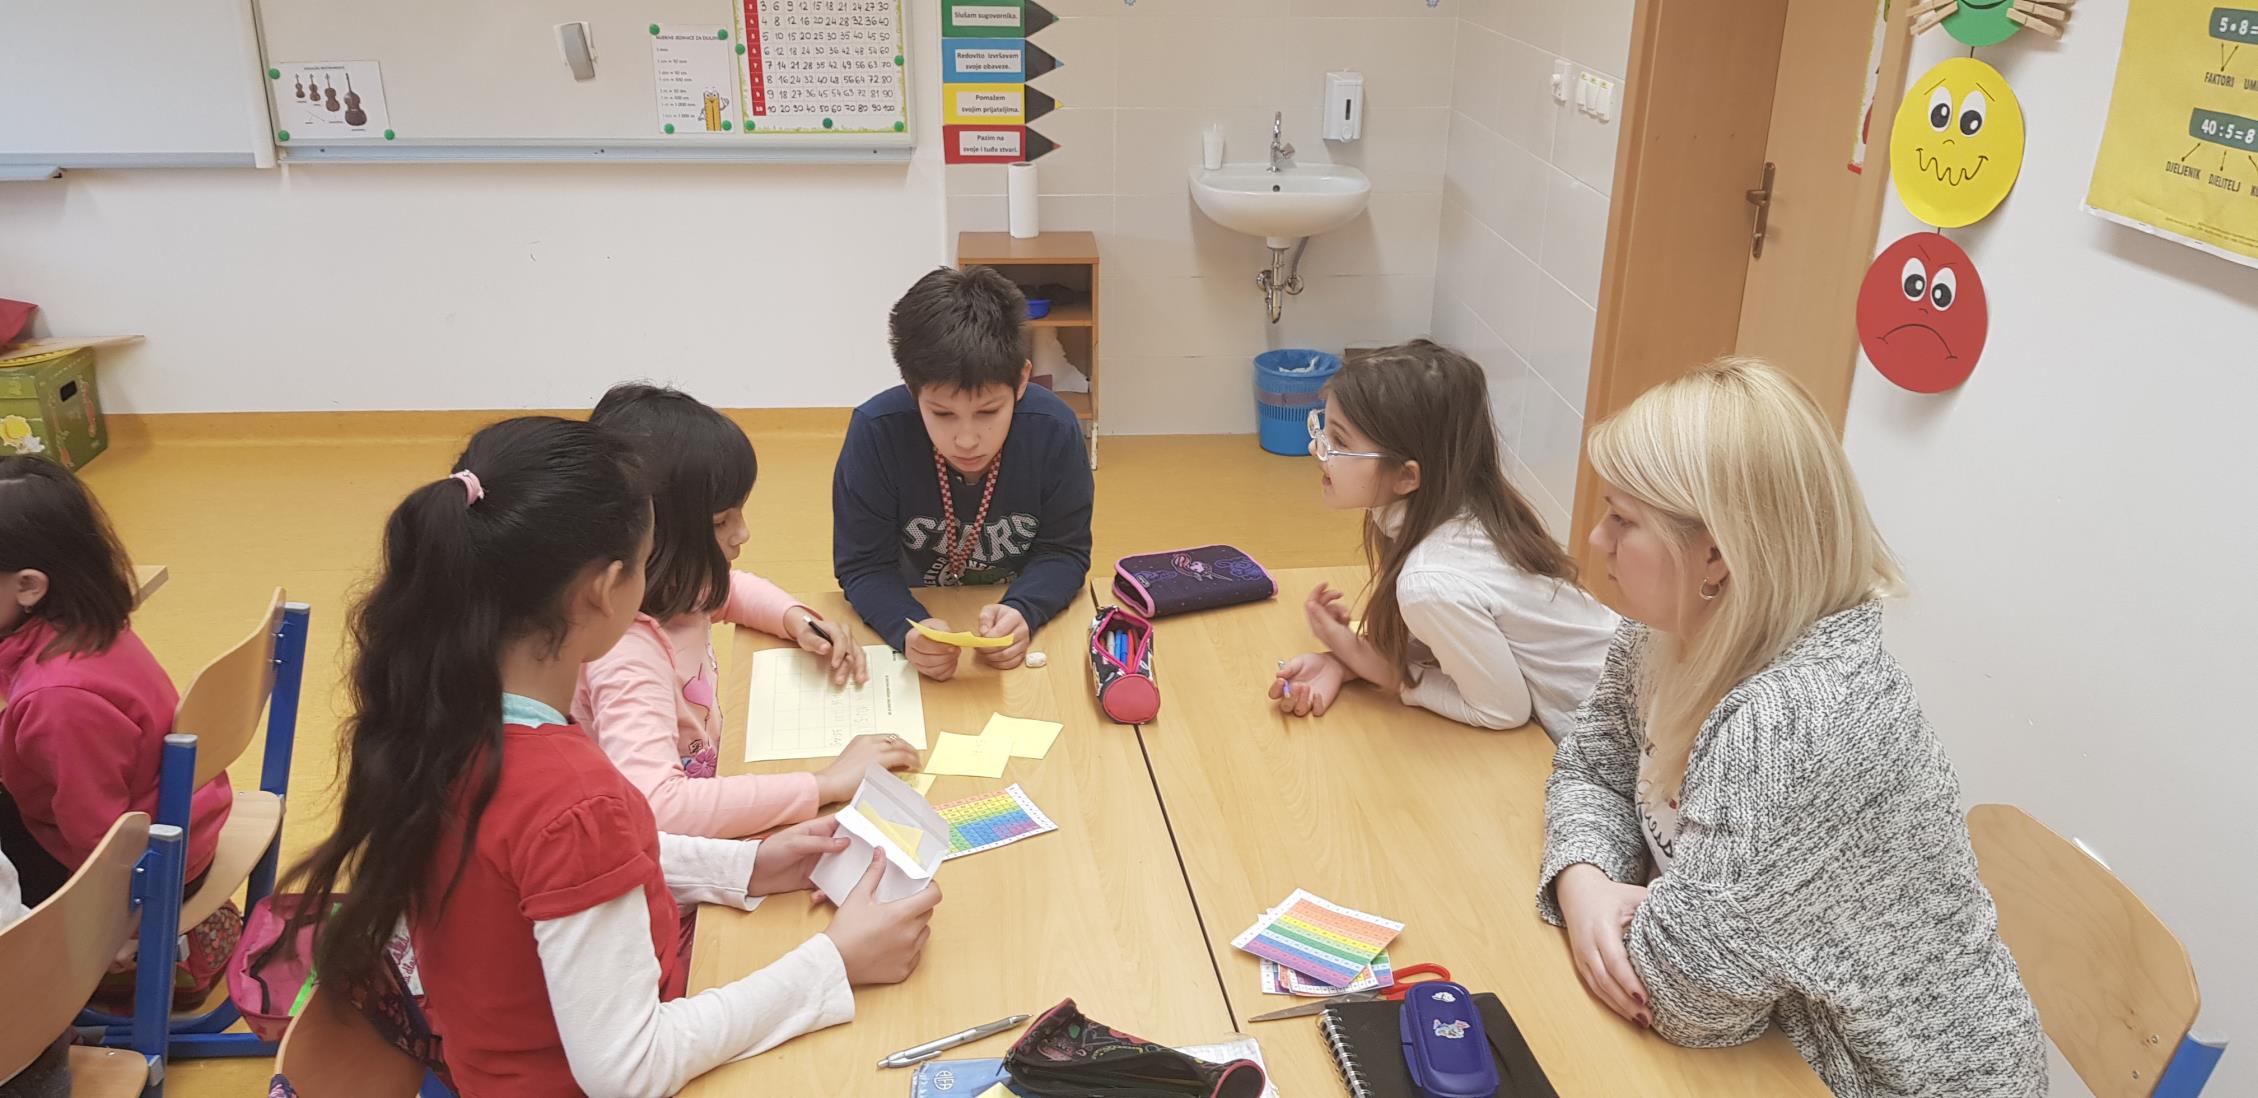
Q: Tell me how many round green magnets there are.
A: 12